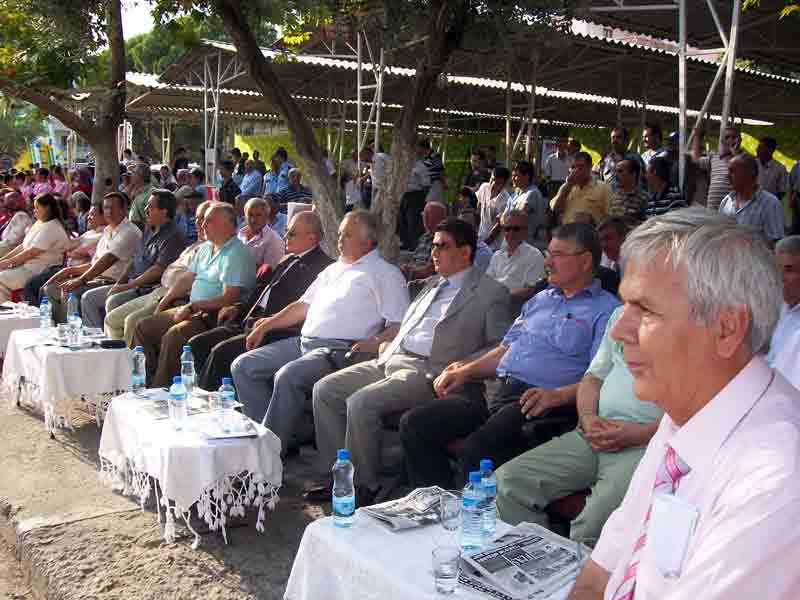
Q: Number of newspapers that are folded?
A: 2